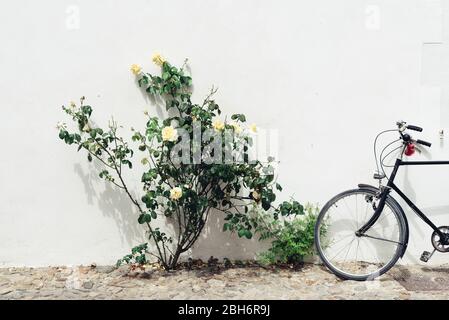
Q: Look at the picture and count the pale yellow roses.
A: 7